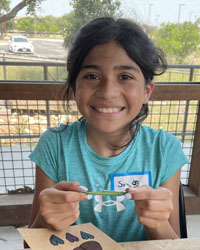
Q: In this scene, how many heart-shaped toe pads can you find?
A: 3